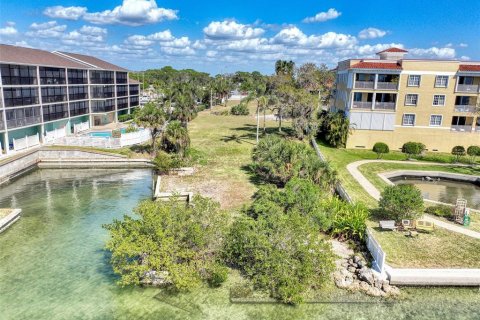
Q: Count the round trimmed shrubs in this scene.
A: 4